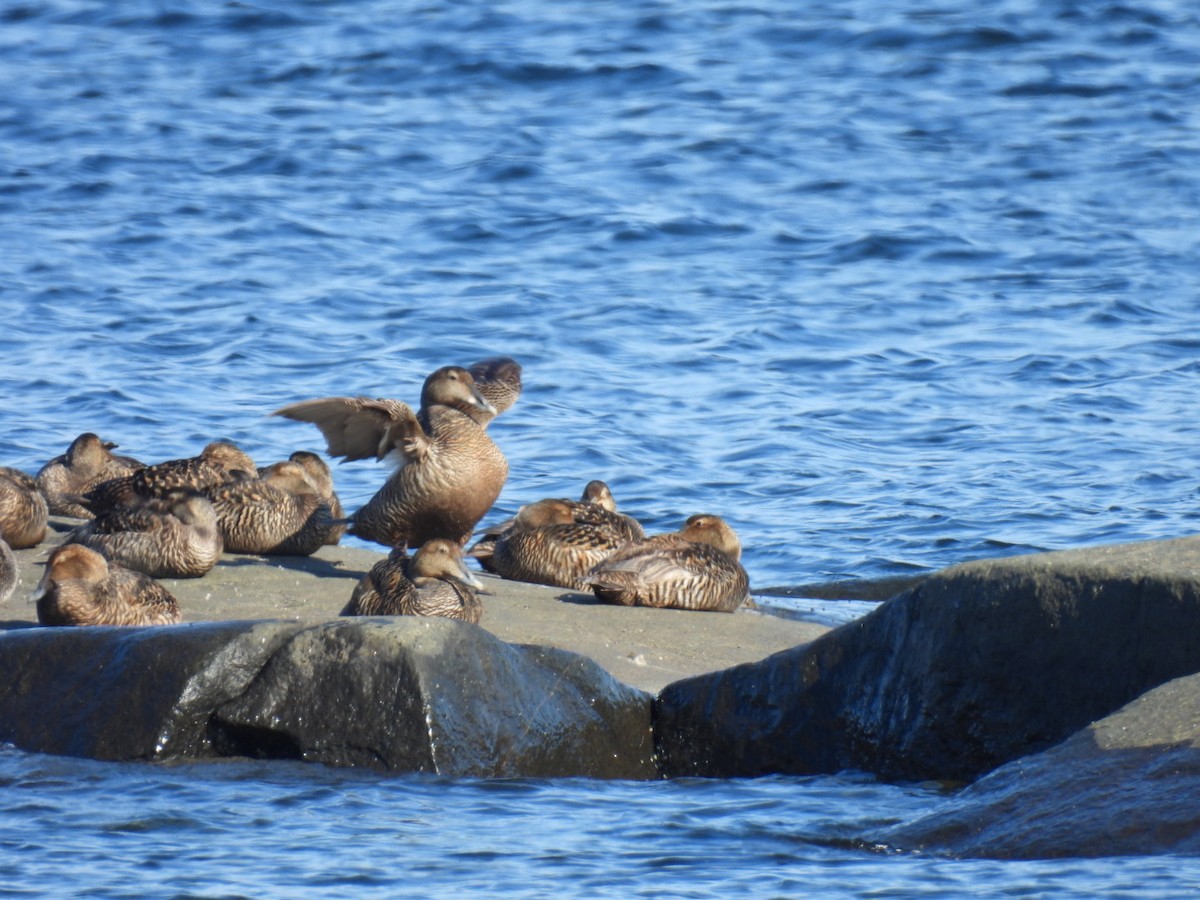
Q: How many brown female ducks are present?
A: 13